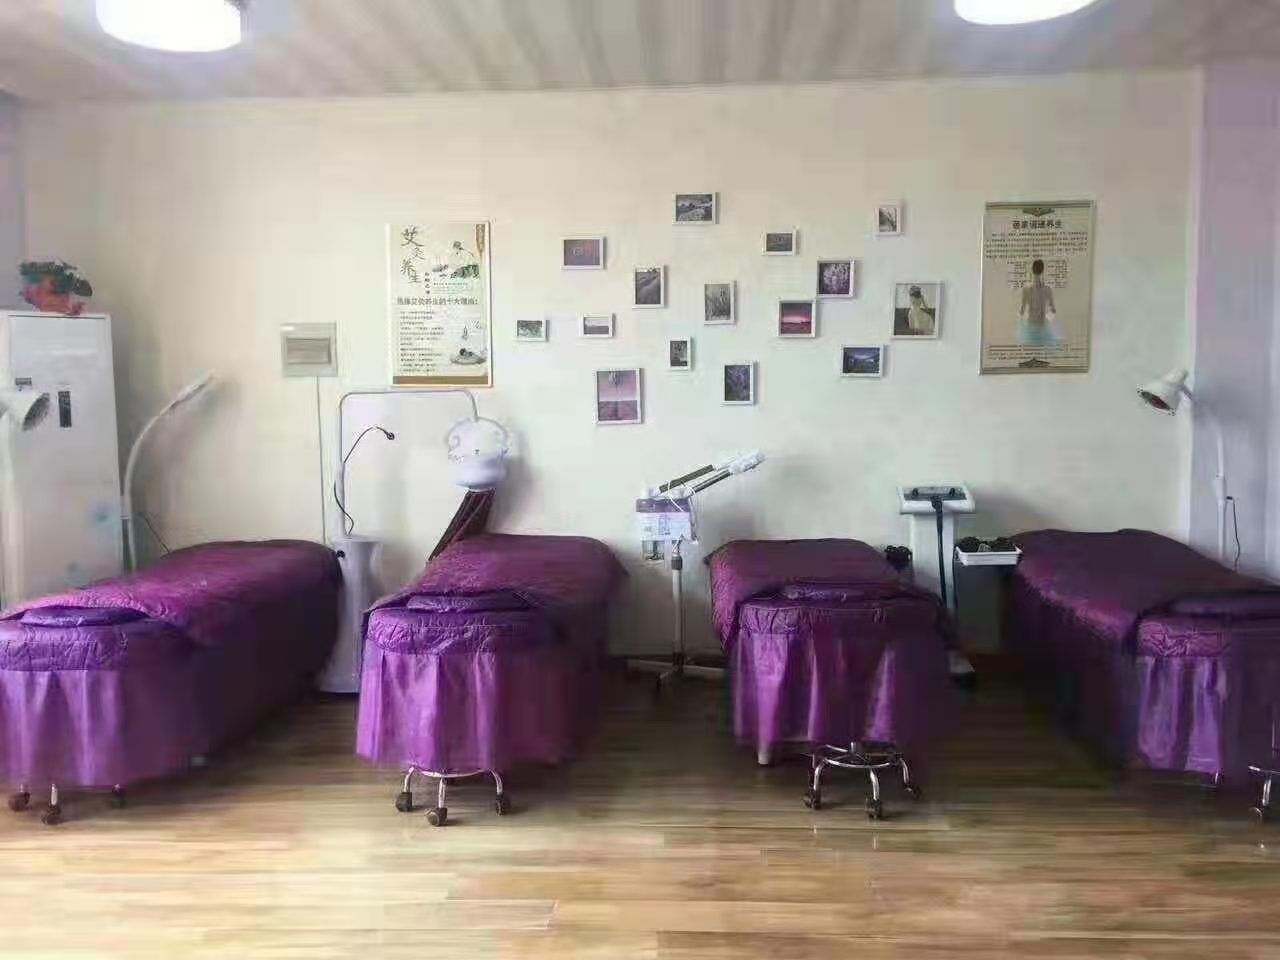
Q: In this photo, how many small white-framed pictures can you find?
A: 15